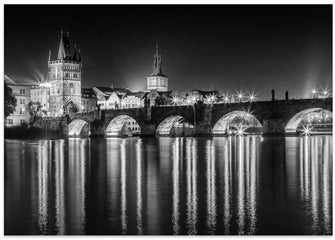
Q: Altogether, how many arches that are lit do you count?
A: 5